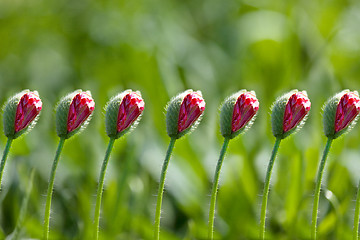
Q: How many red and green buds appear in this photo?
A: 7